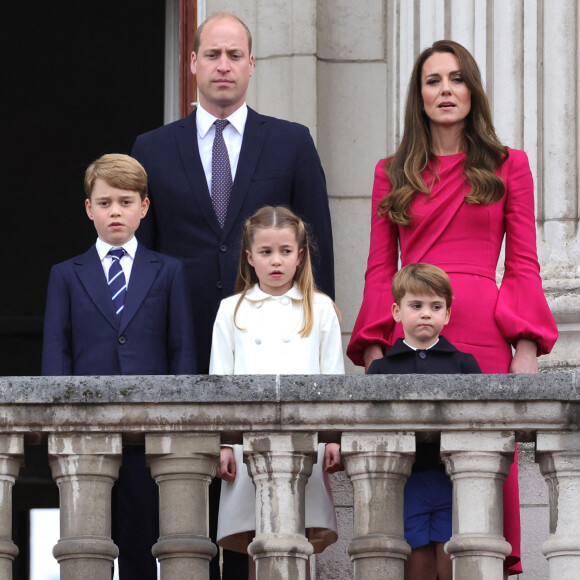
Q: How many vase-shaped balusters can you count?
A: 7